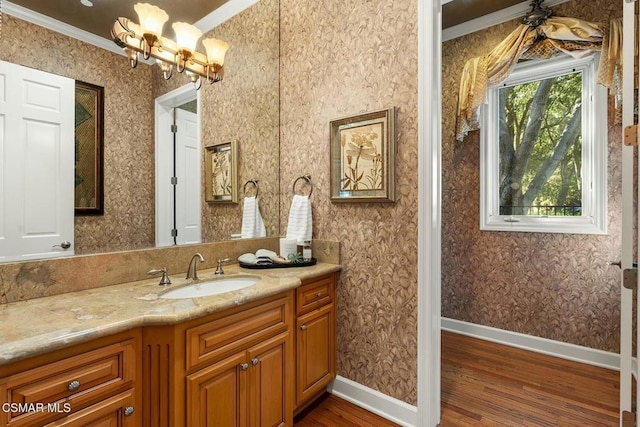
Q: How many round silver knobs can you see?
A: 6